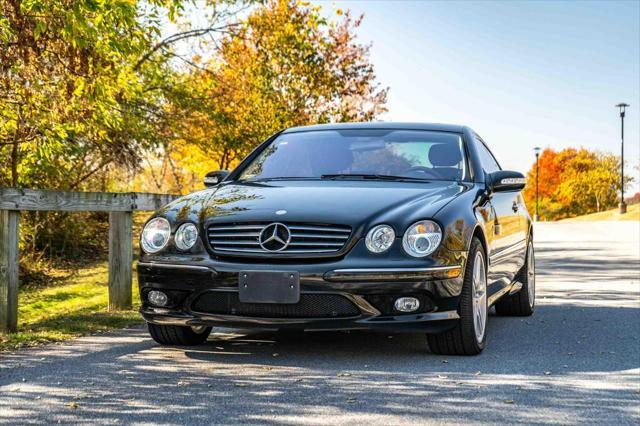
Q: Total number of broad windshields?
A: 1